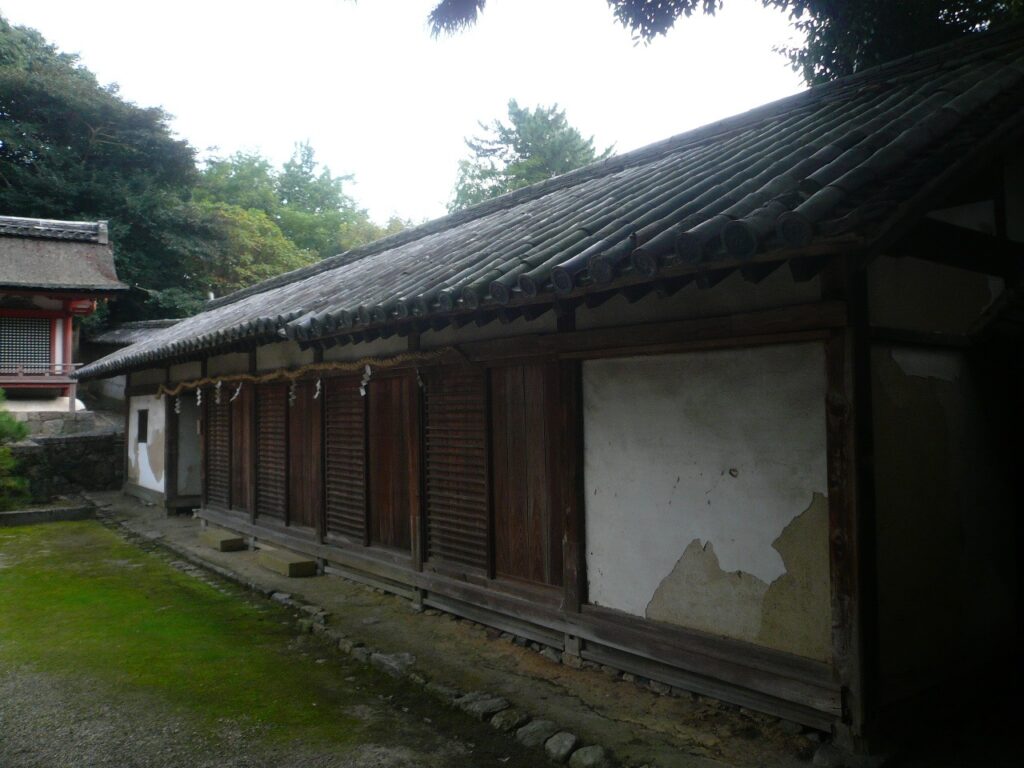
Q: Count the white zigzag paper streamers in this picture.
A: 8